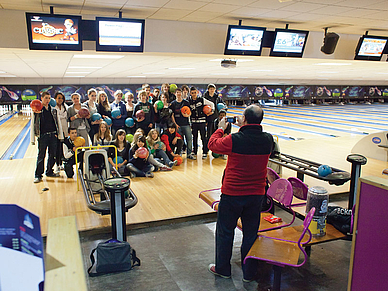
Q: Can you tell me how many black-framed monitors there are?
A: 5